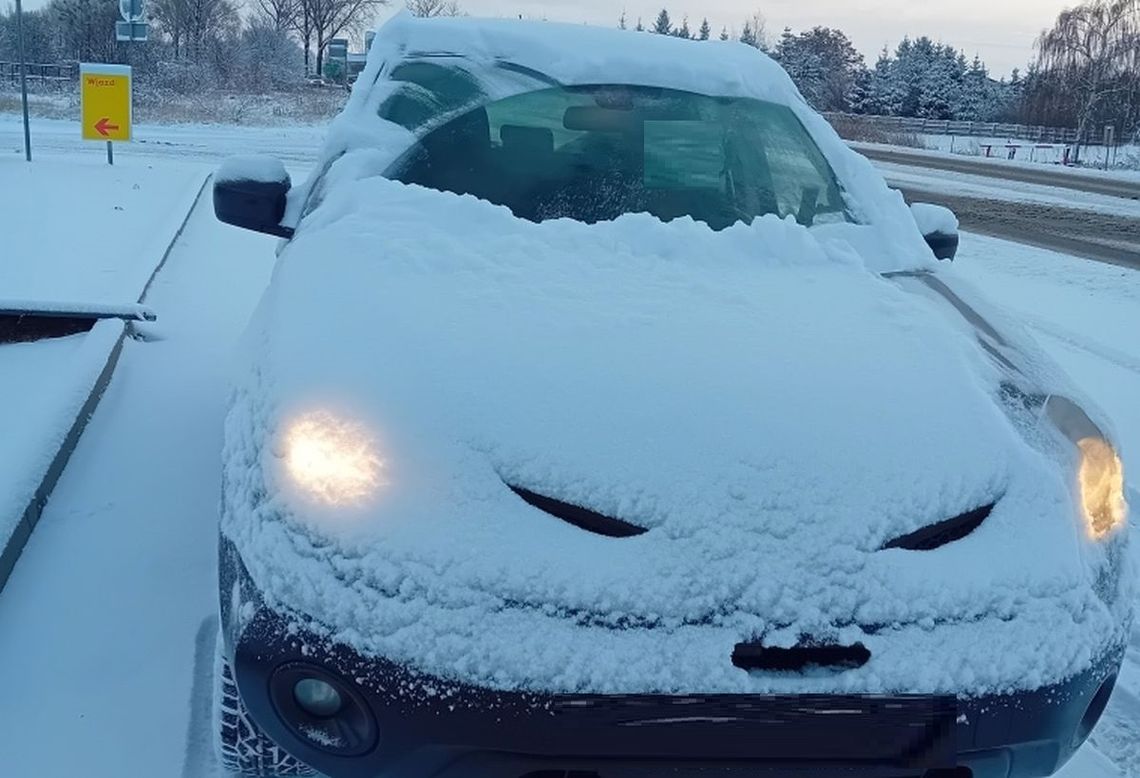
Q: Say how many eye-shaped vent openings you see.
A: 2